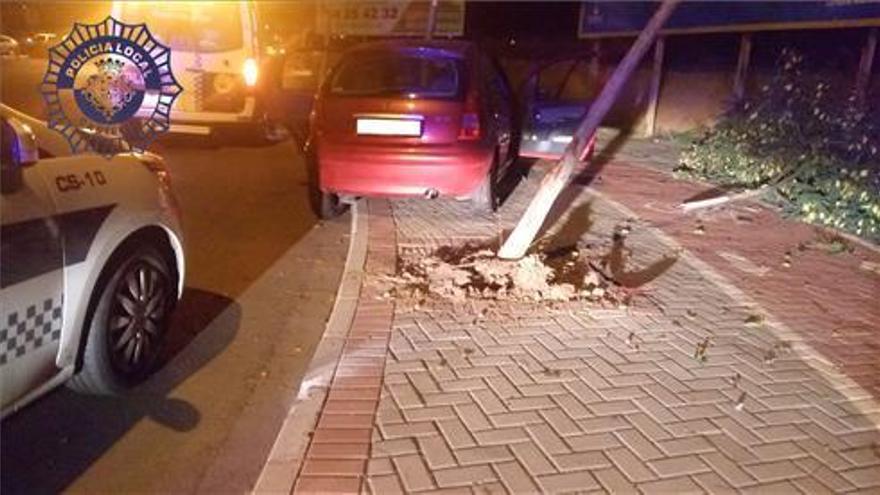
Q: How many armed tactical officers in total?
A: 0